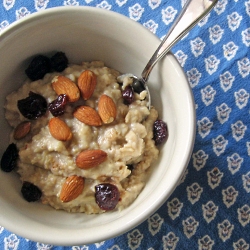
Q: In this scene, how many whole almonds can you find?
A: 8